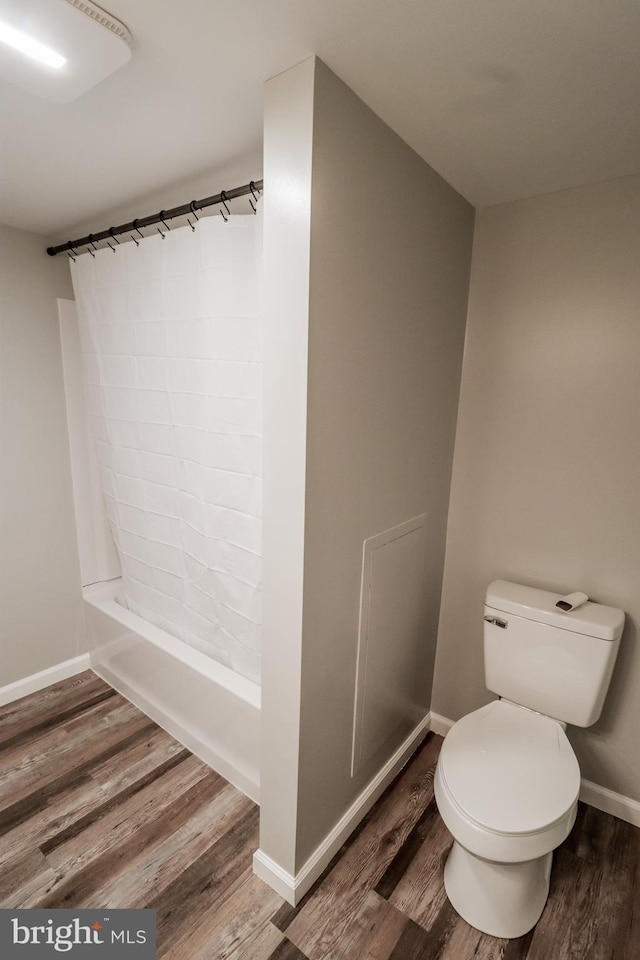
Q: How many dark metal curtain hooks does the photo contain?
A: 8